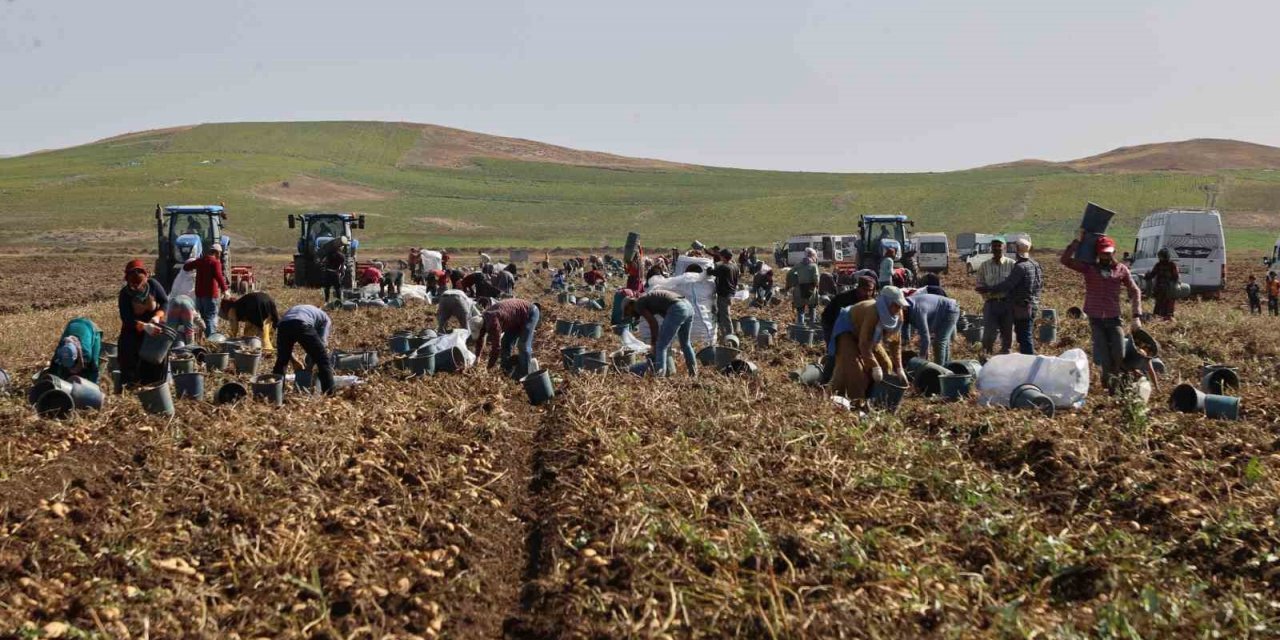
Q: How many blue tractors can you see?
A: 3